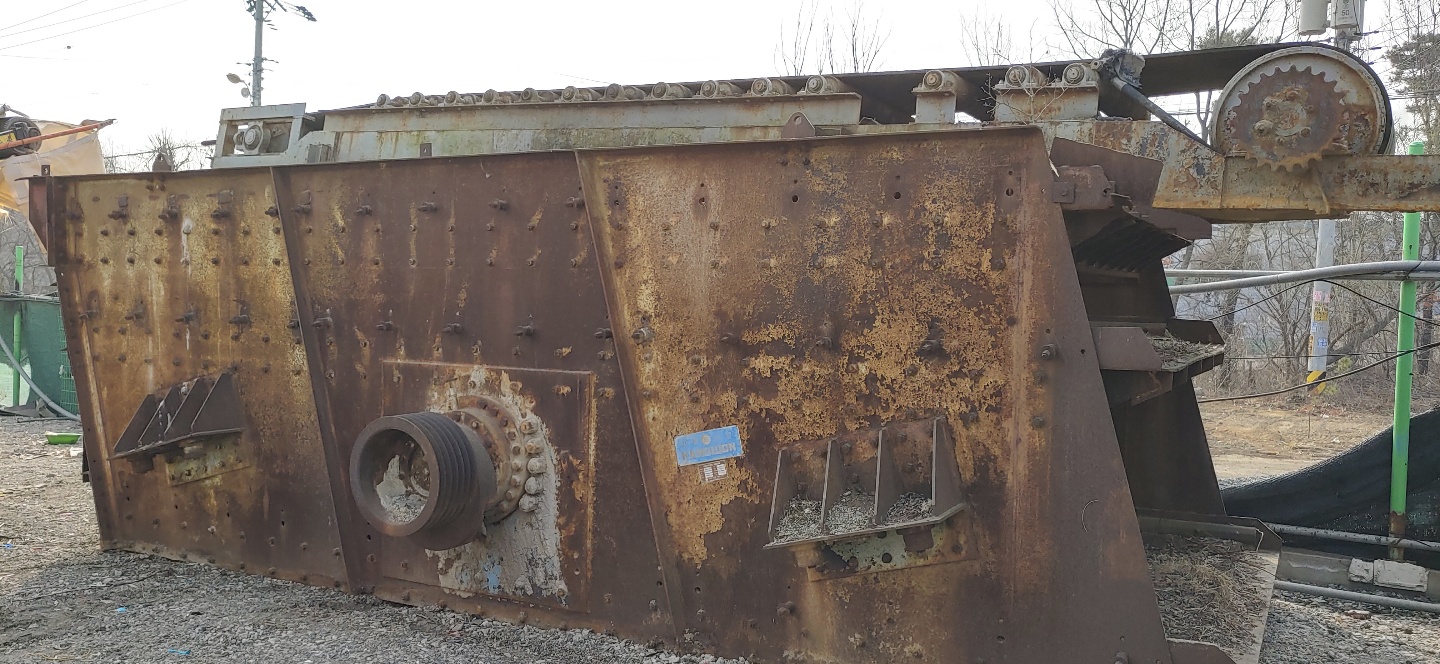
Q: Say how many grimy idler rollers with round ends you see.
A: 14